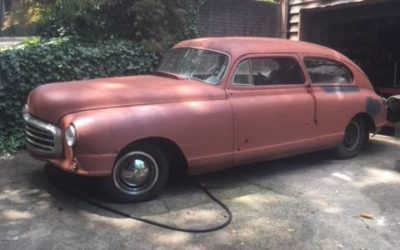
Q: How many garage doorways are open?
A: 1